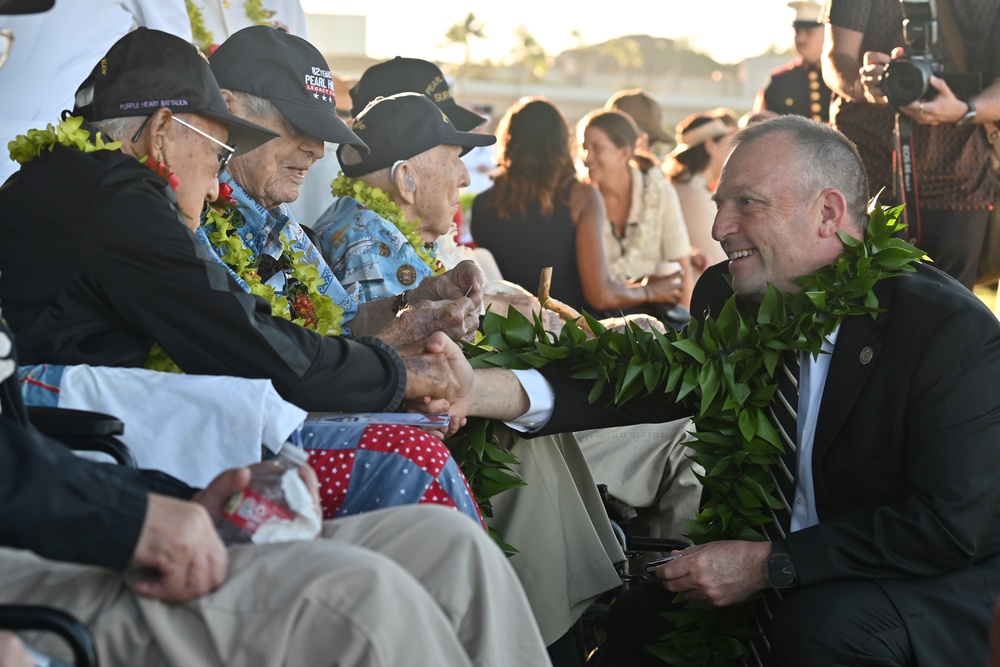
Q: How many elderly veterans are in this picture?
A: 4